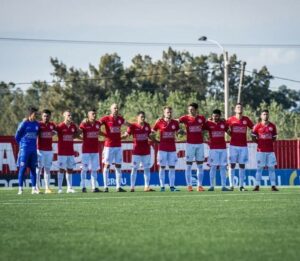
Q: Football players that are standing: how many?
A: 11